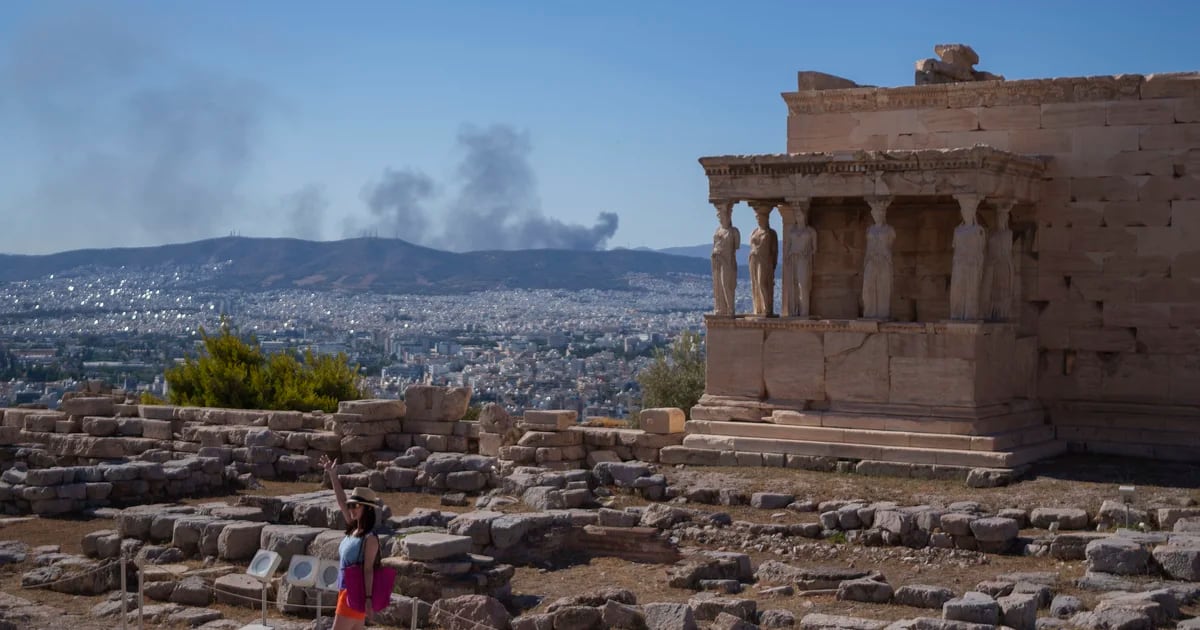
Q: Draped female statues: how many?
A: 6